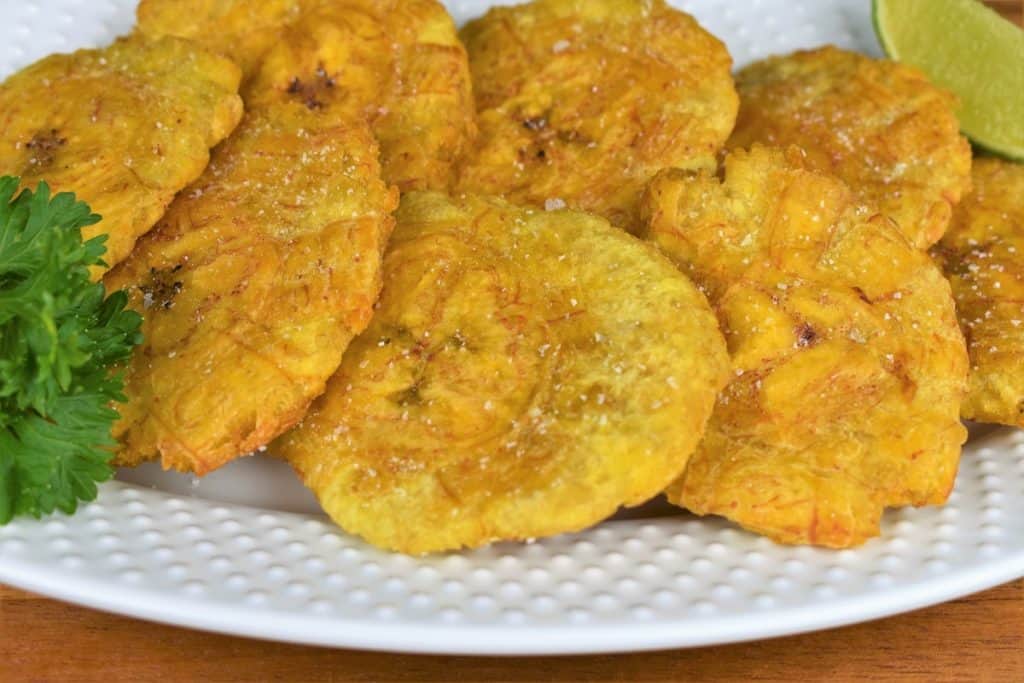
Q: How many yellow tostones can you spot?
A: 8